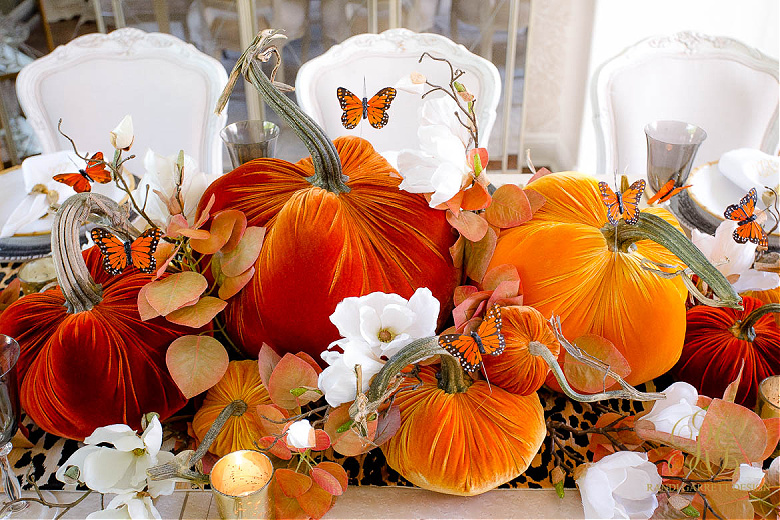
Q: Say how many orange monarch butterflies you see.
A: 7